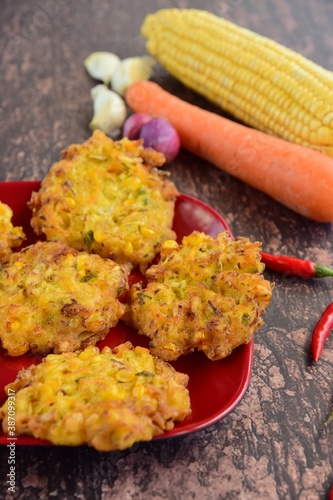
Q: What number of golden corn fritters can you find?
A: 5